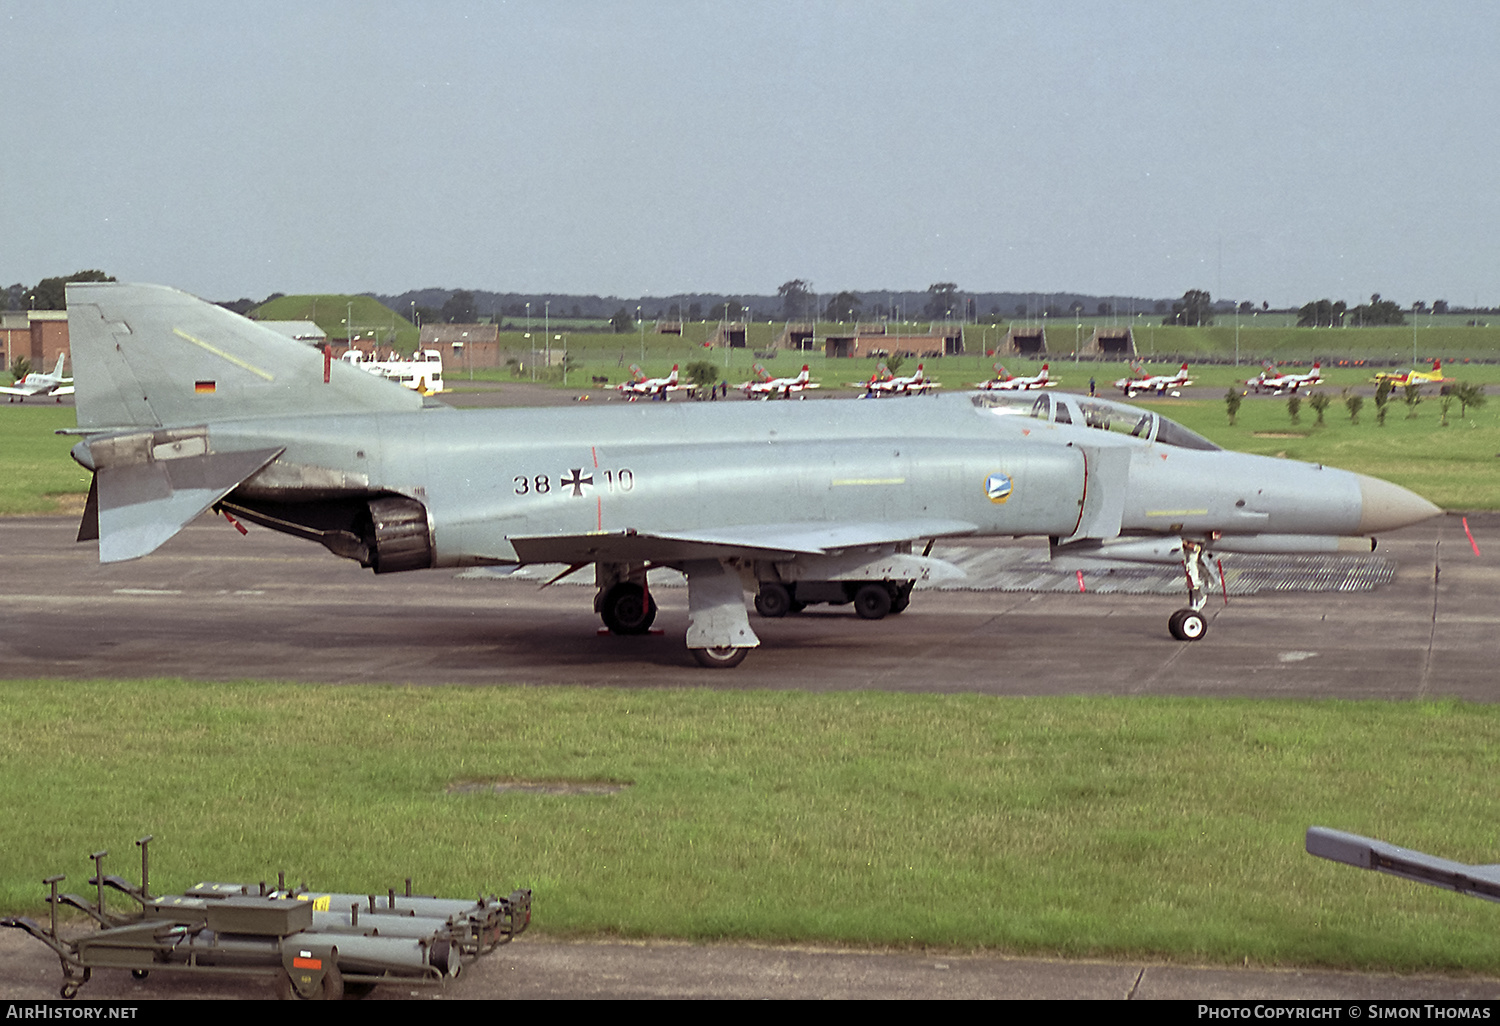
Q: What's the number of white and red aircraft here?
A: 6